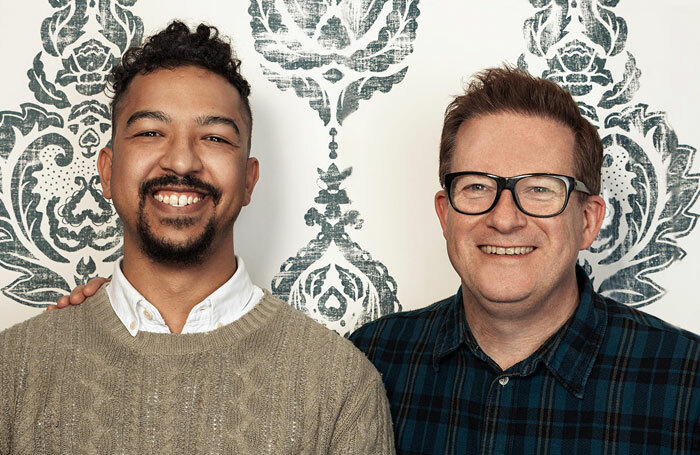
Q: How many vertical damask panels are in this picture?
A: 3